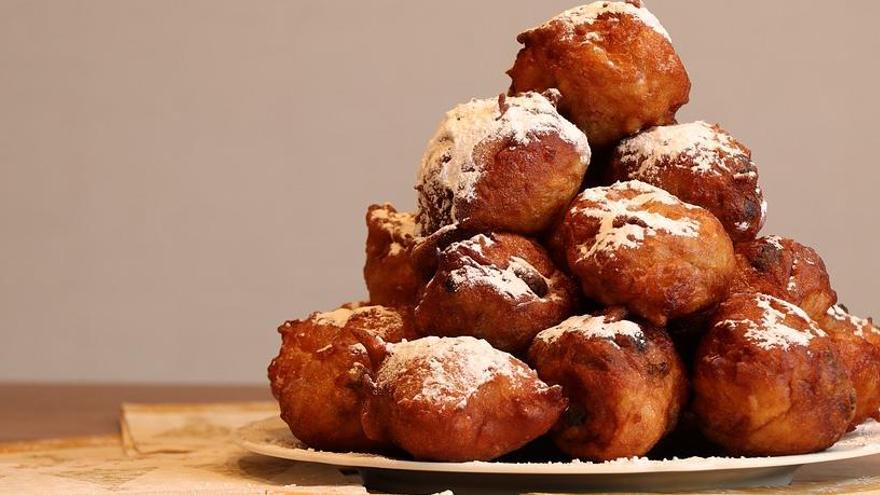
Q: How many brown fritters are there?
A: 12